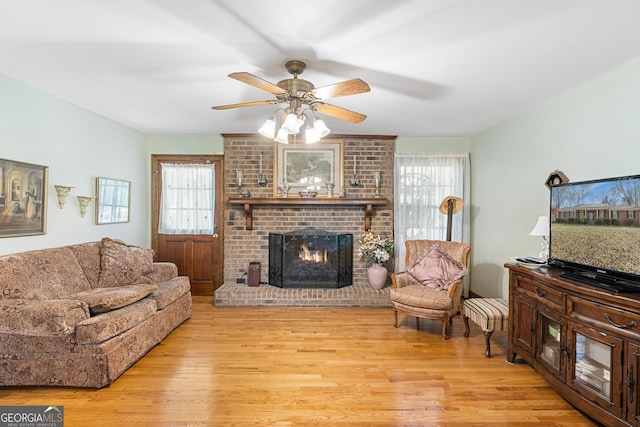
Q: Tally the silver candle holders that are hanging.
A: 2